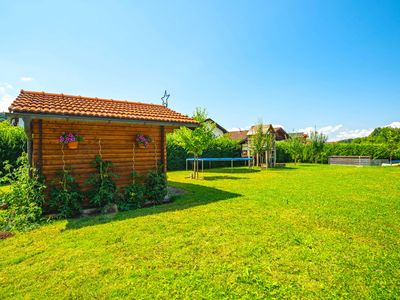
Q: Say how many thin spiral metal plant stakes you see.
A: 4